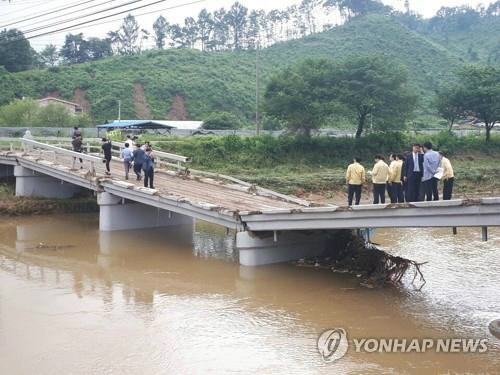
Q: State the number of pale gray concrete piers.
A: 3